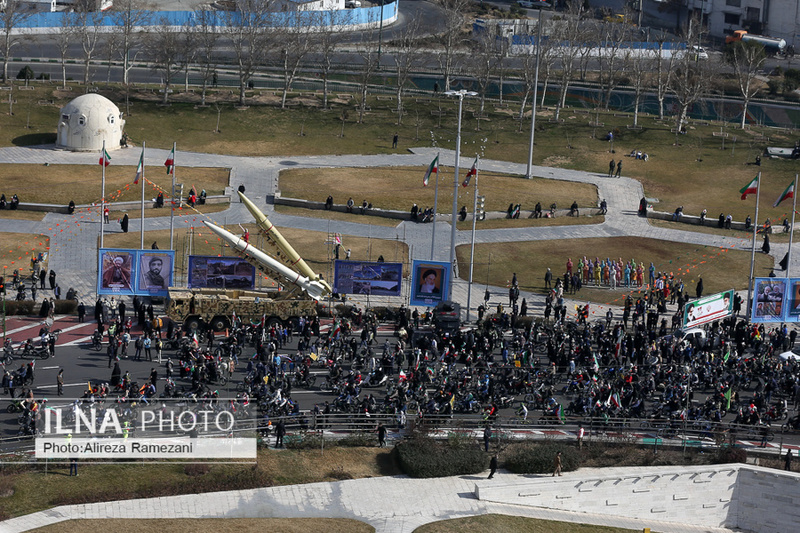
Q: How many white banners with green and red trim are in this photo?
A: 1